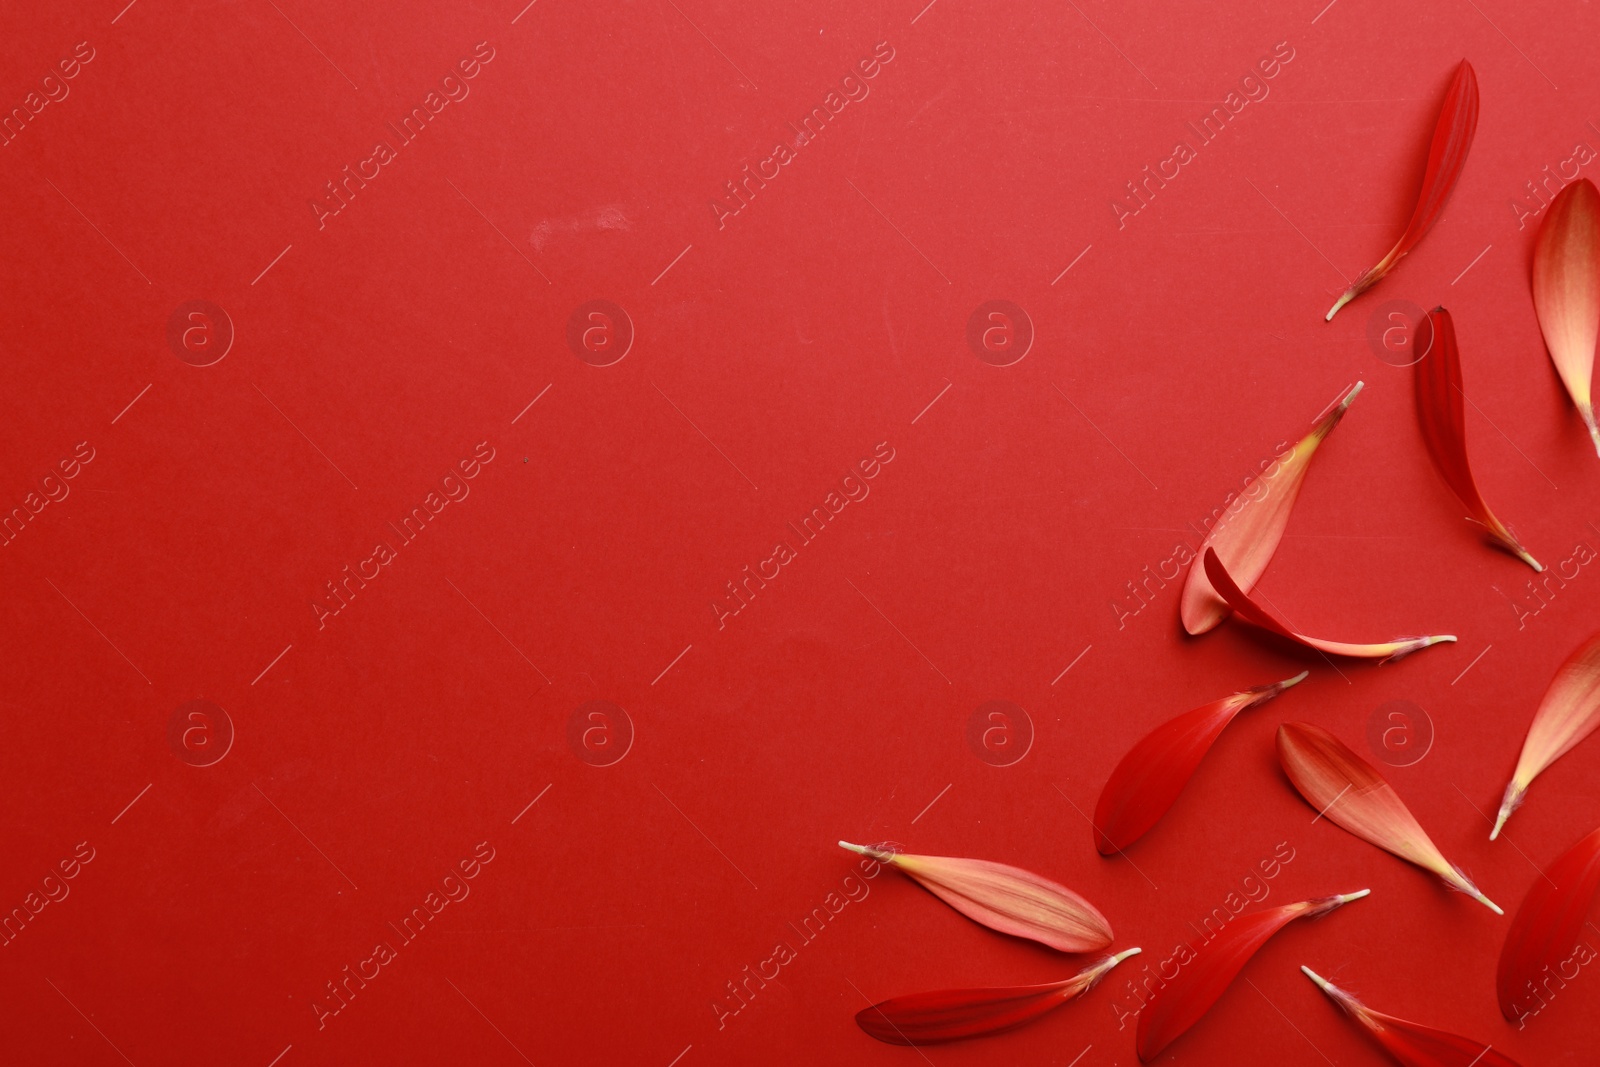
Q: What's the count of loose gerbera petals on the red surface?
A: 13